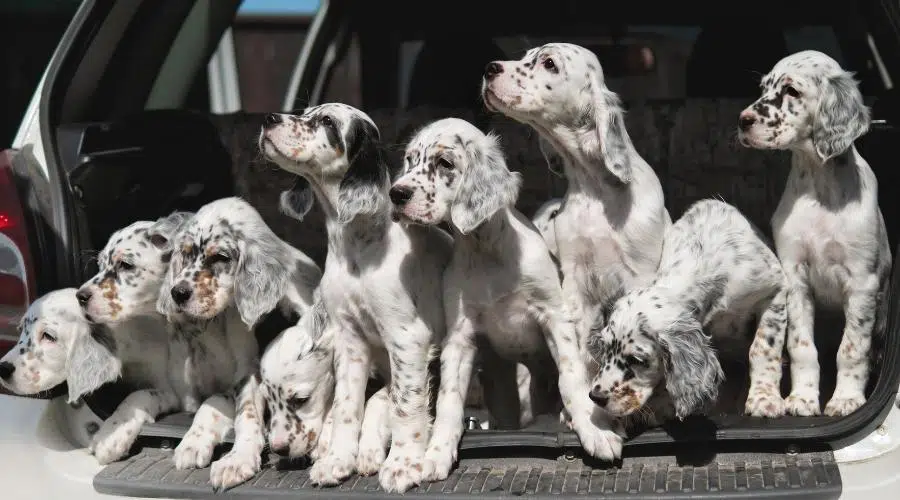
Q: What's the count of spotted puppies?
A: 9